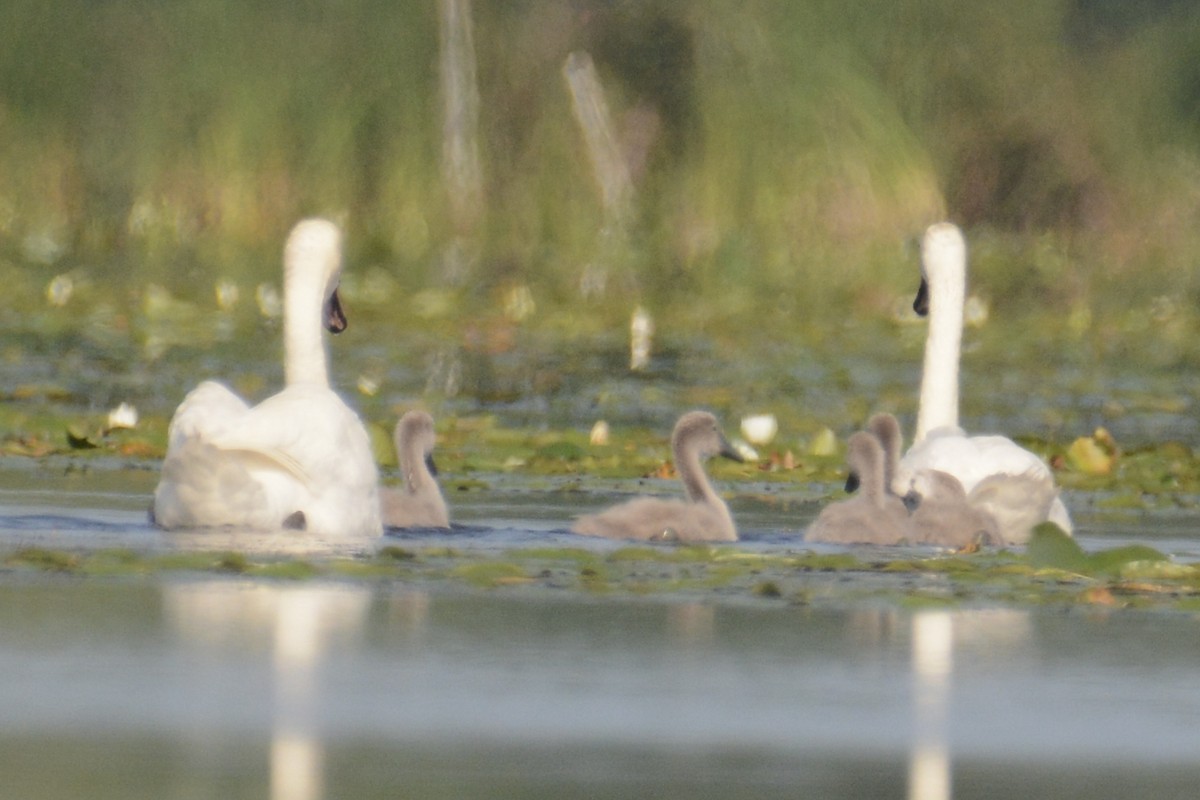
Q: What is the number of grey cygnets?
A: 5